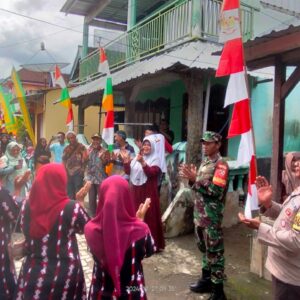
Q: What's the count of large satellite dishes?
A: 1